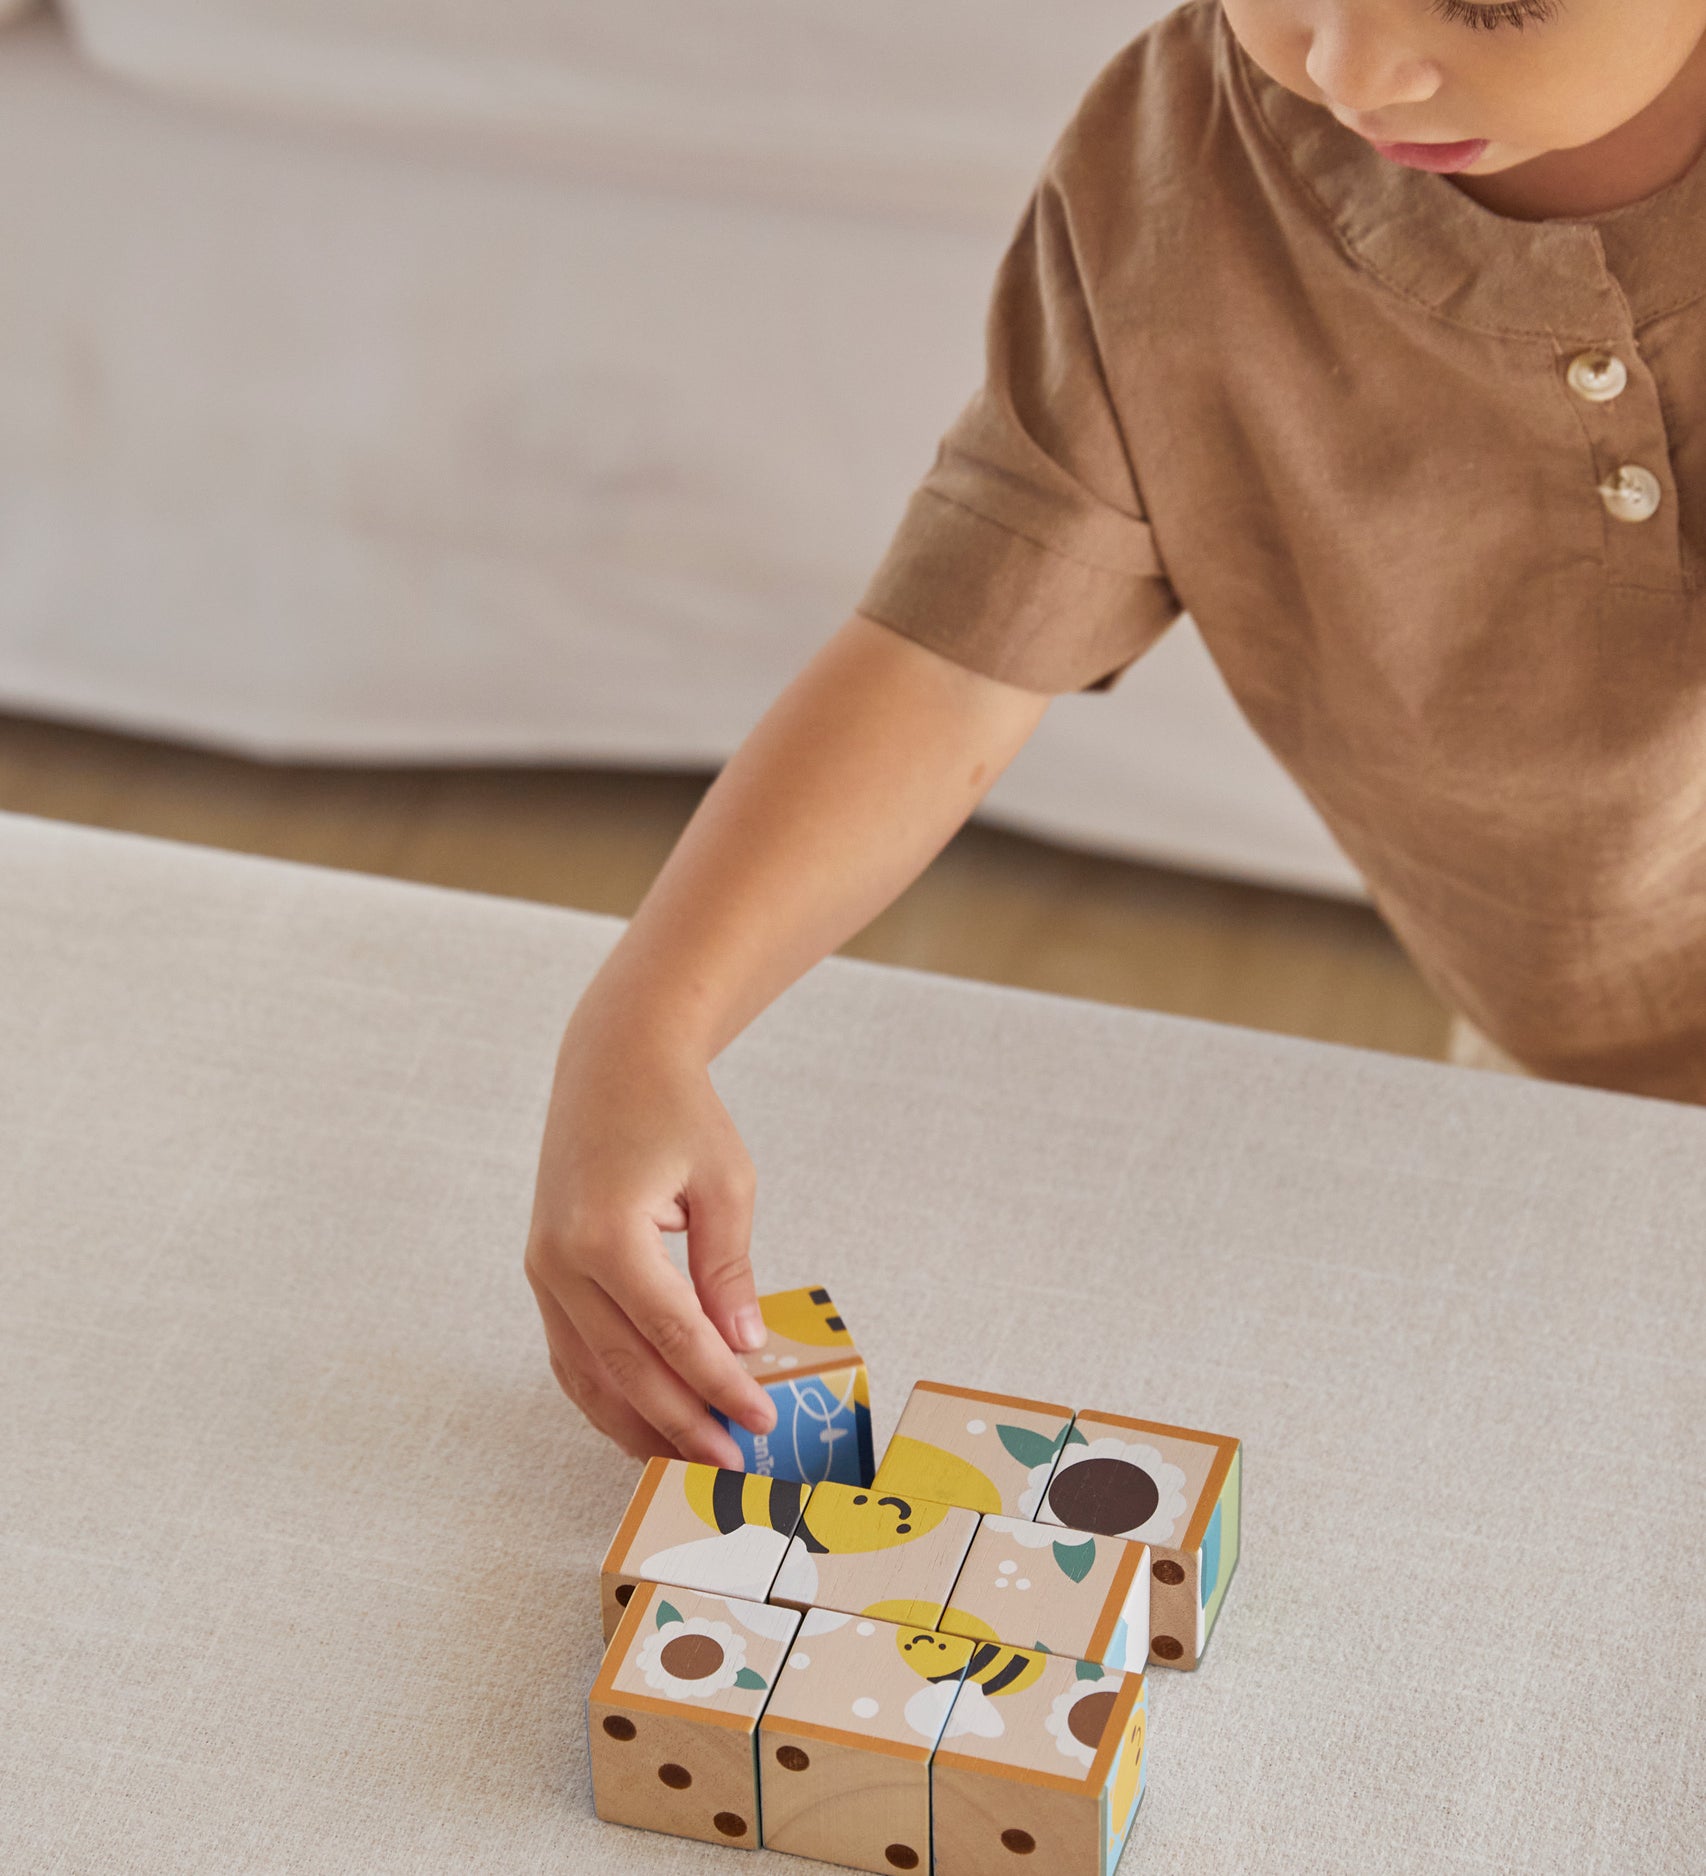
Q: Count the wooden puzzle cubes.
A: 9